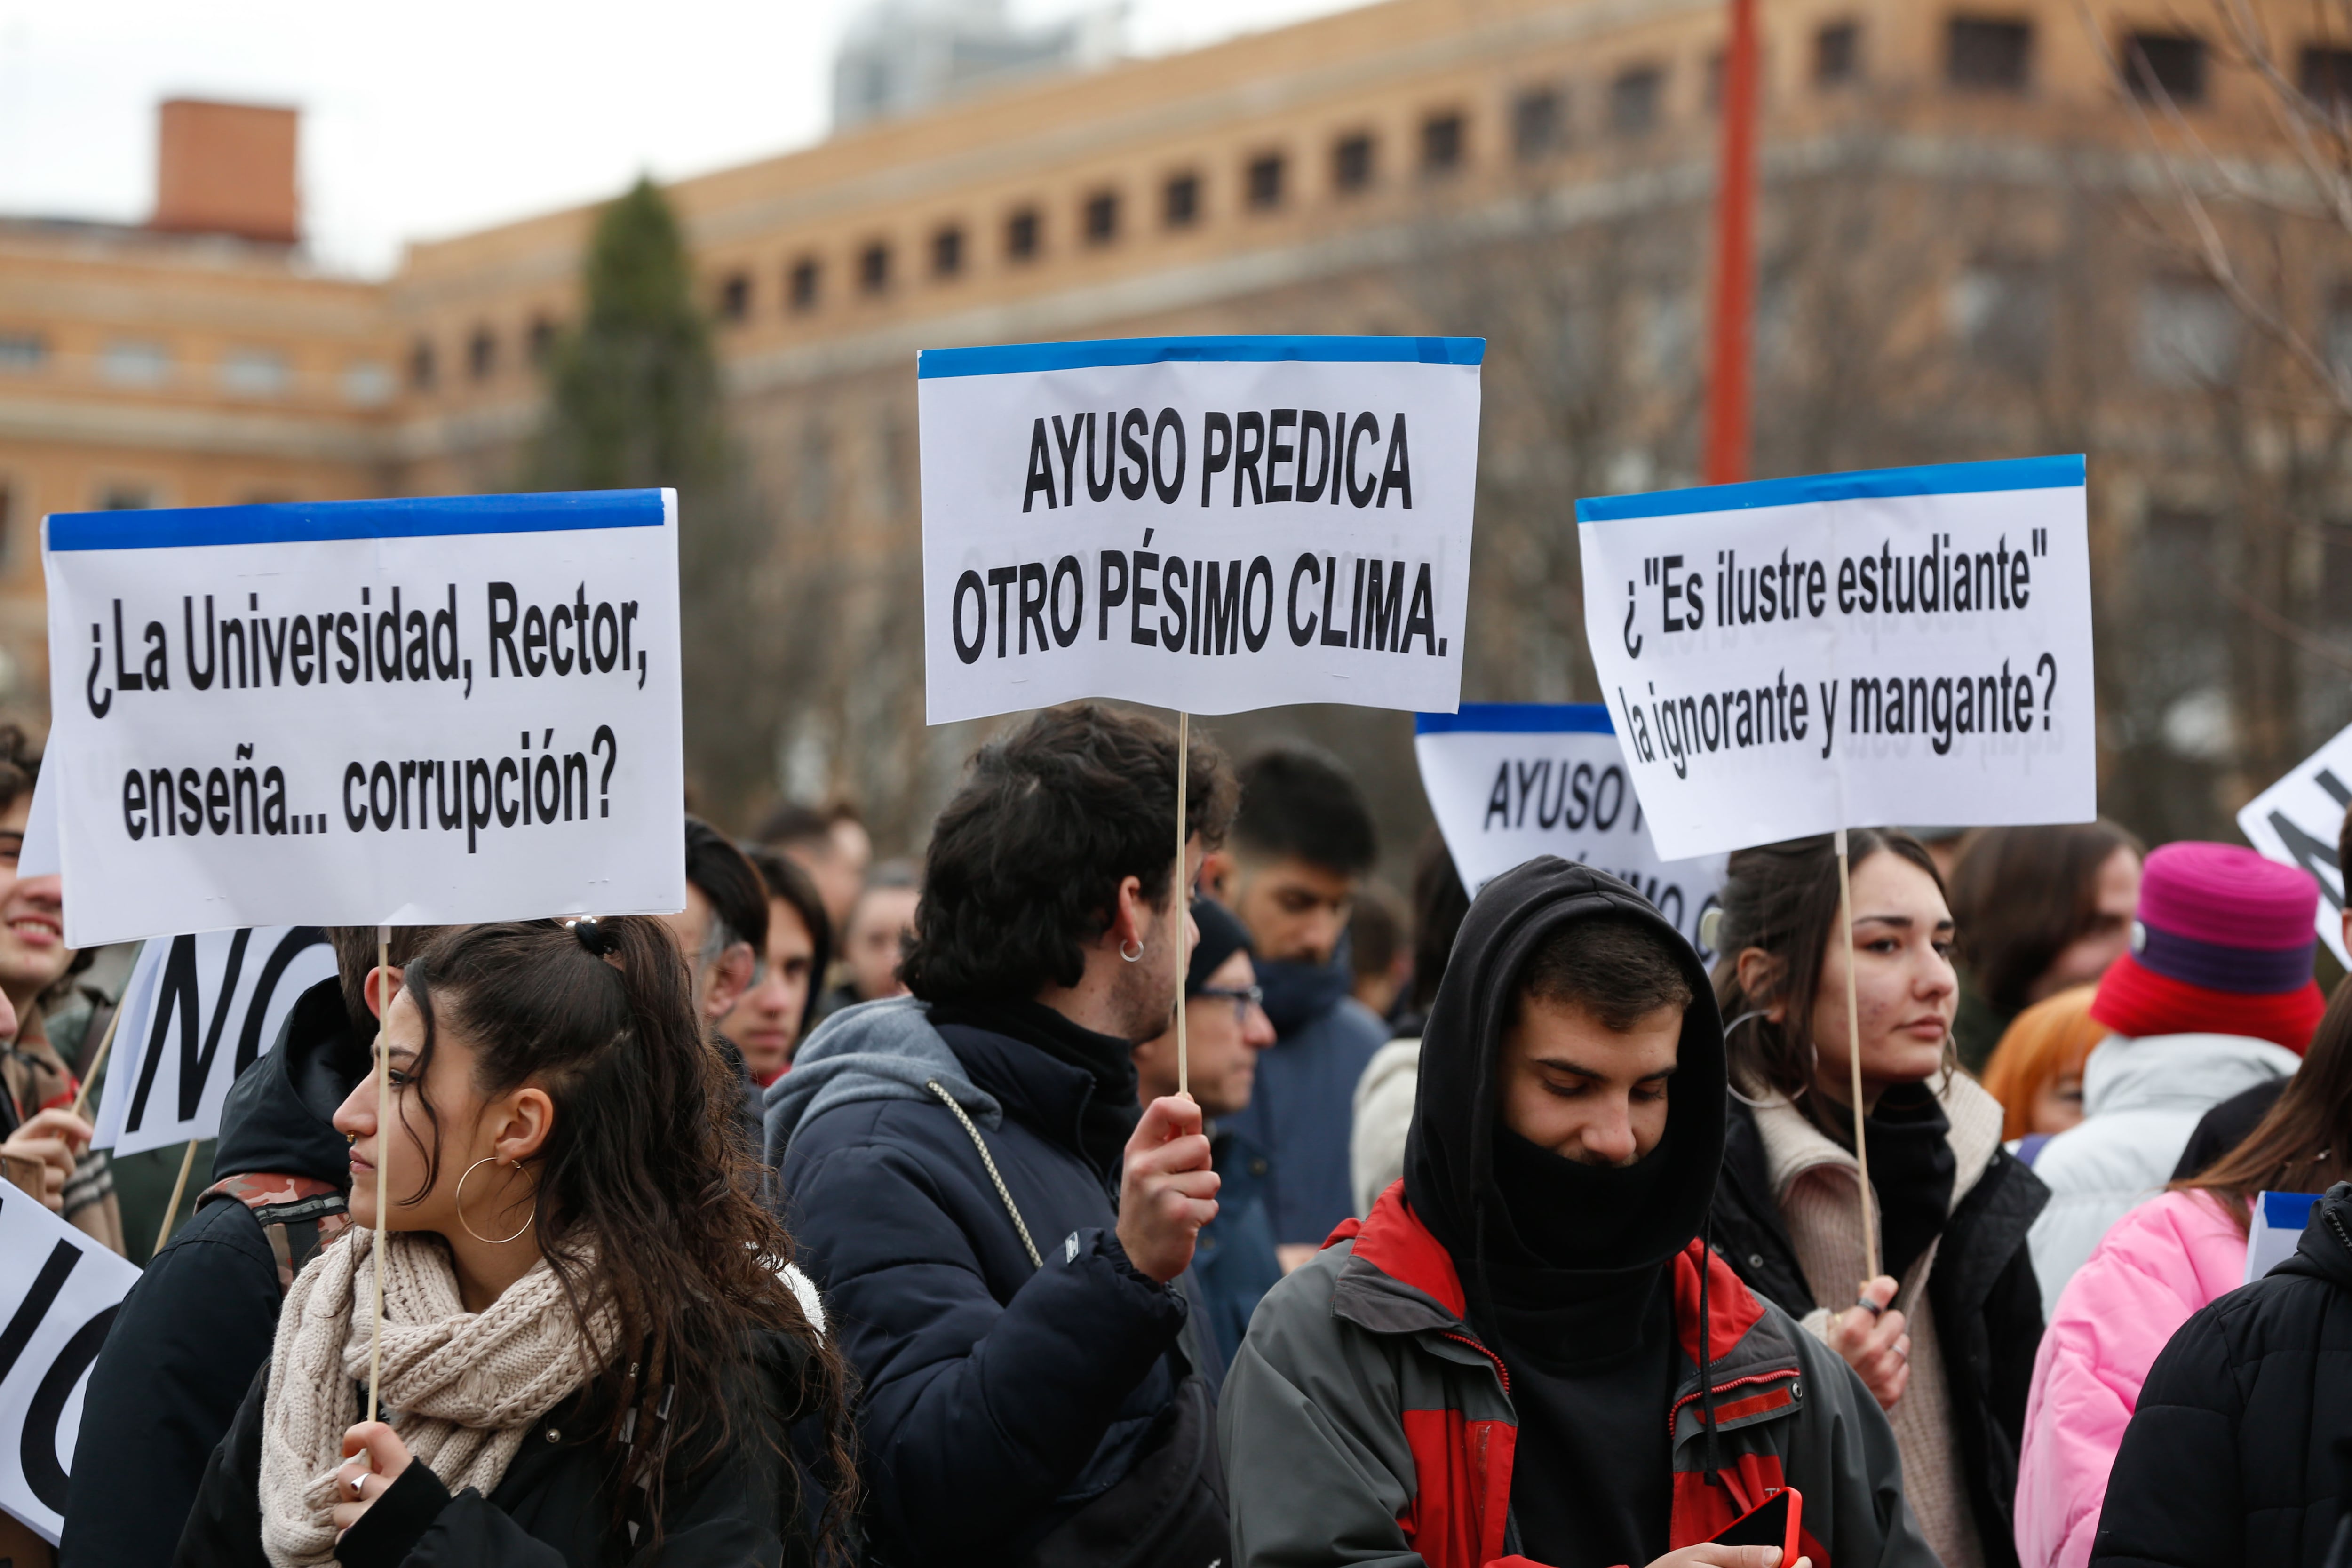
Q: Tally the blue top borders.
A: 5